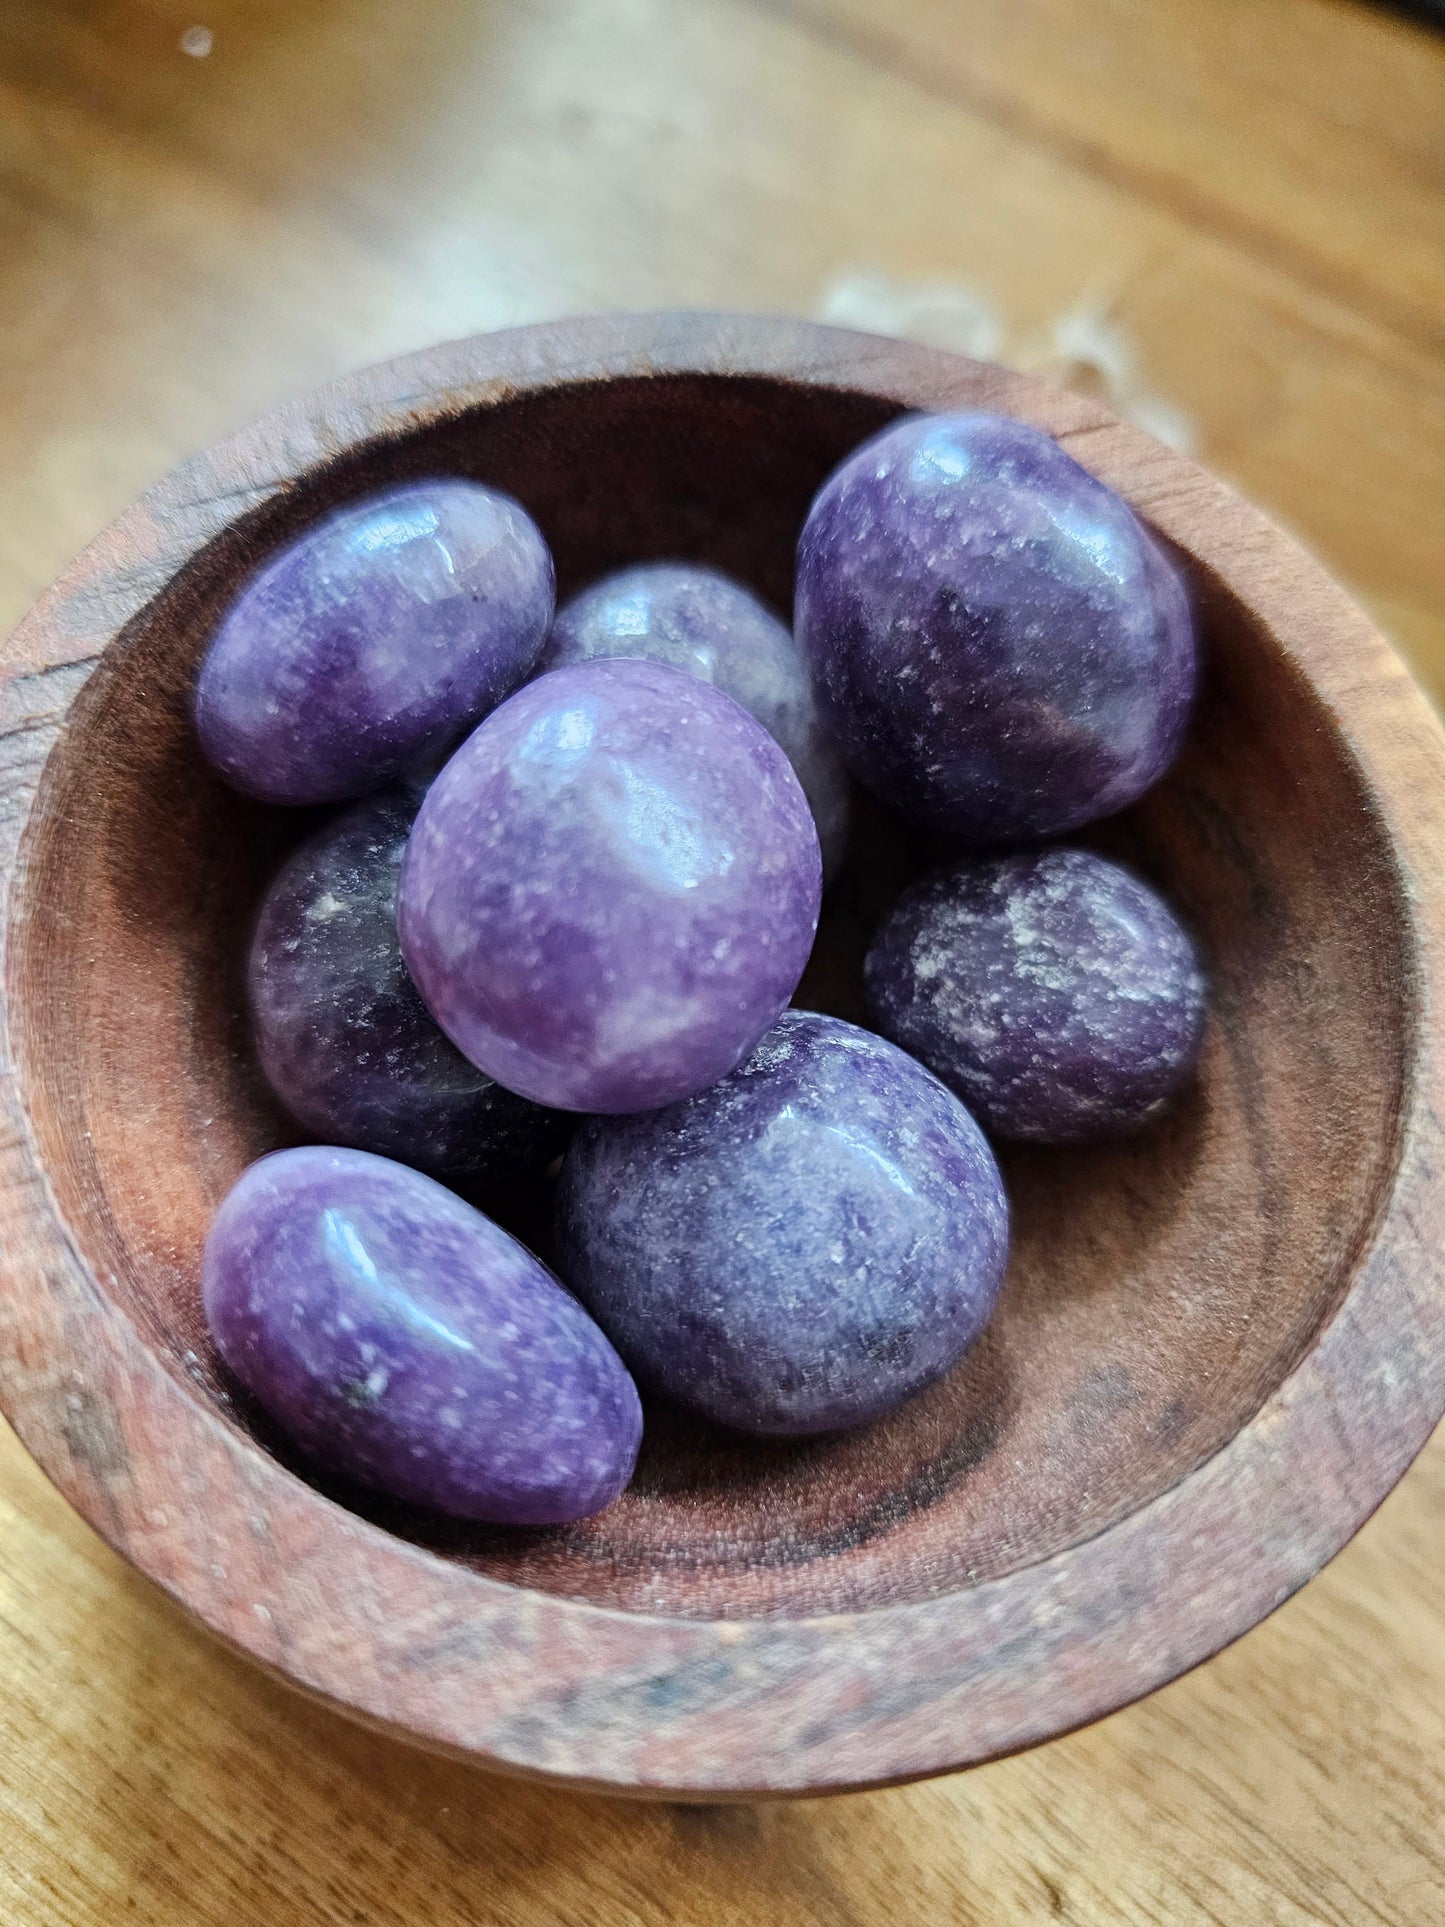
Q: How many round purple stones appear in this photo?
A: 8